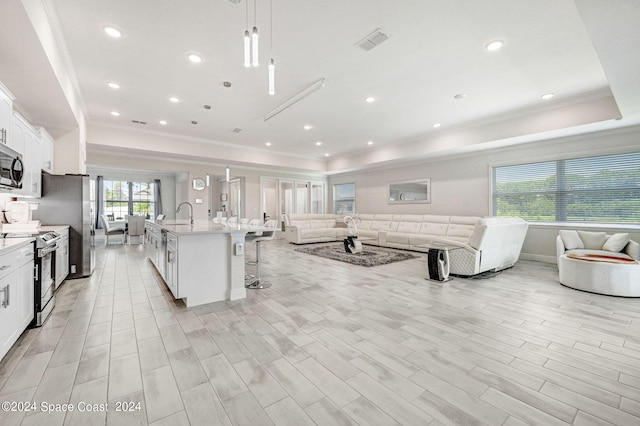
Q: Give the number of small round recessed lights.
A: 15